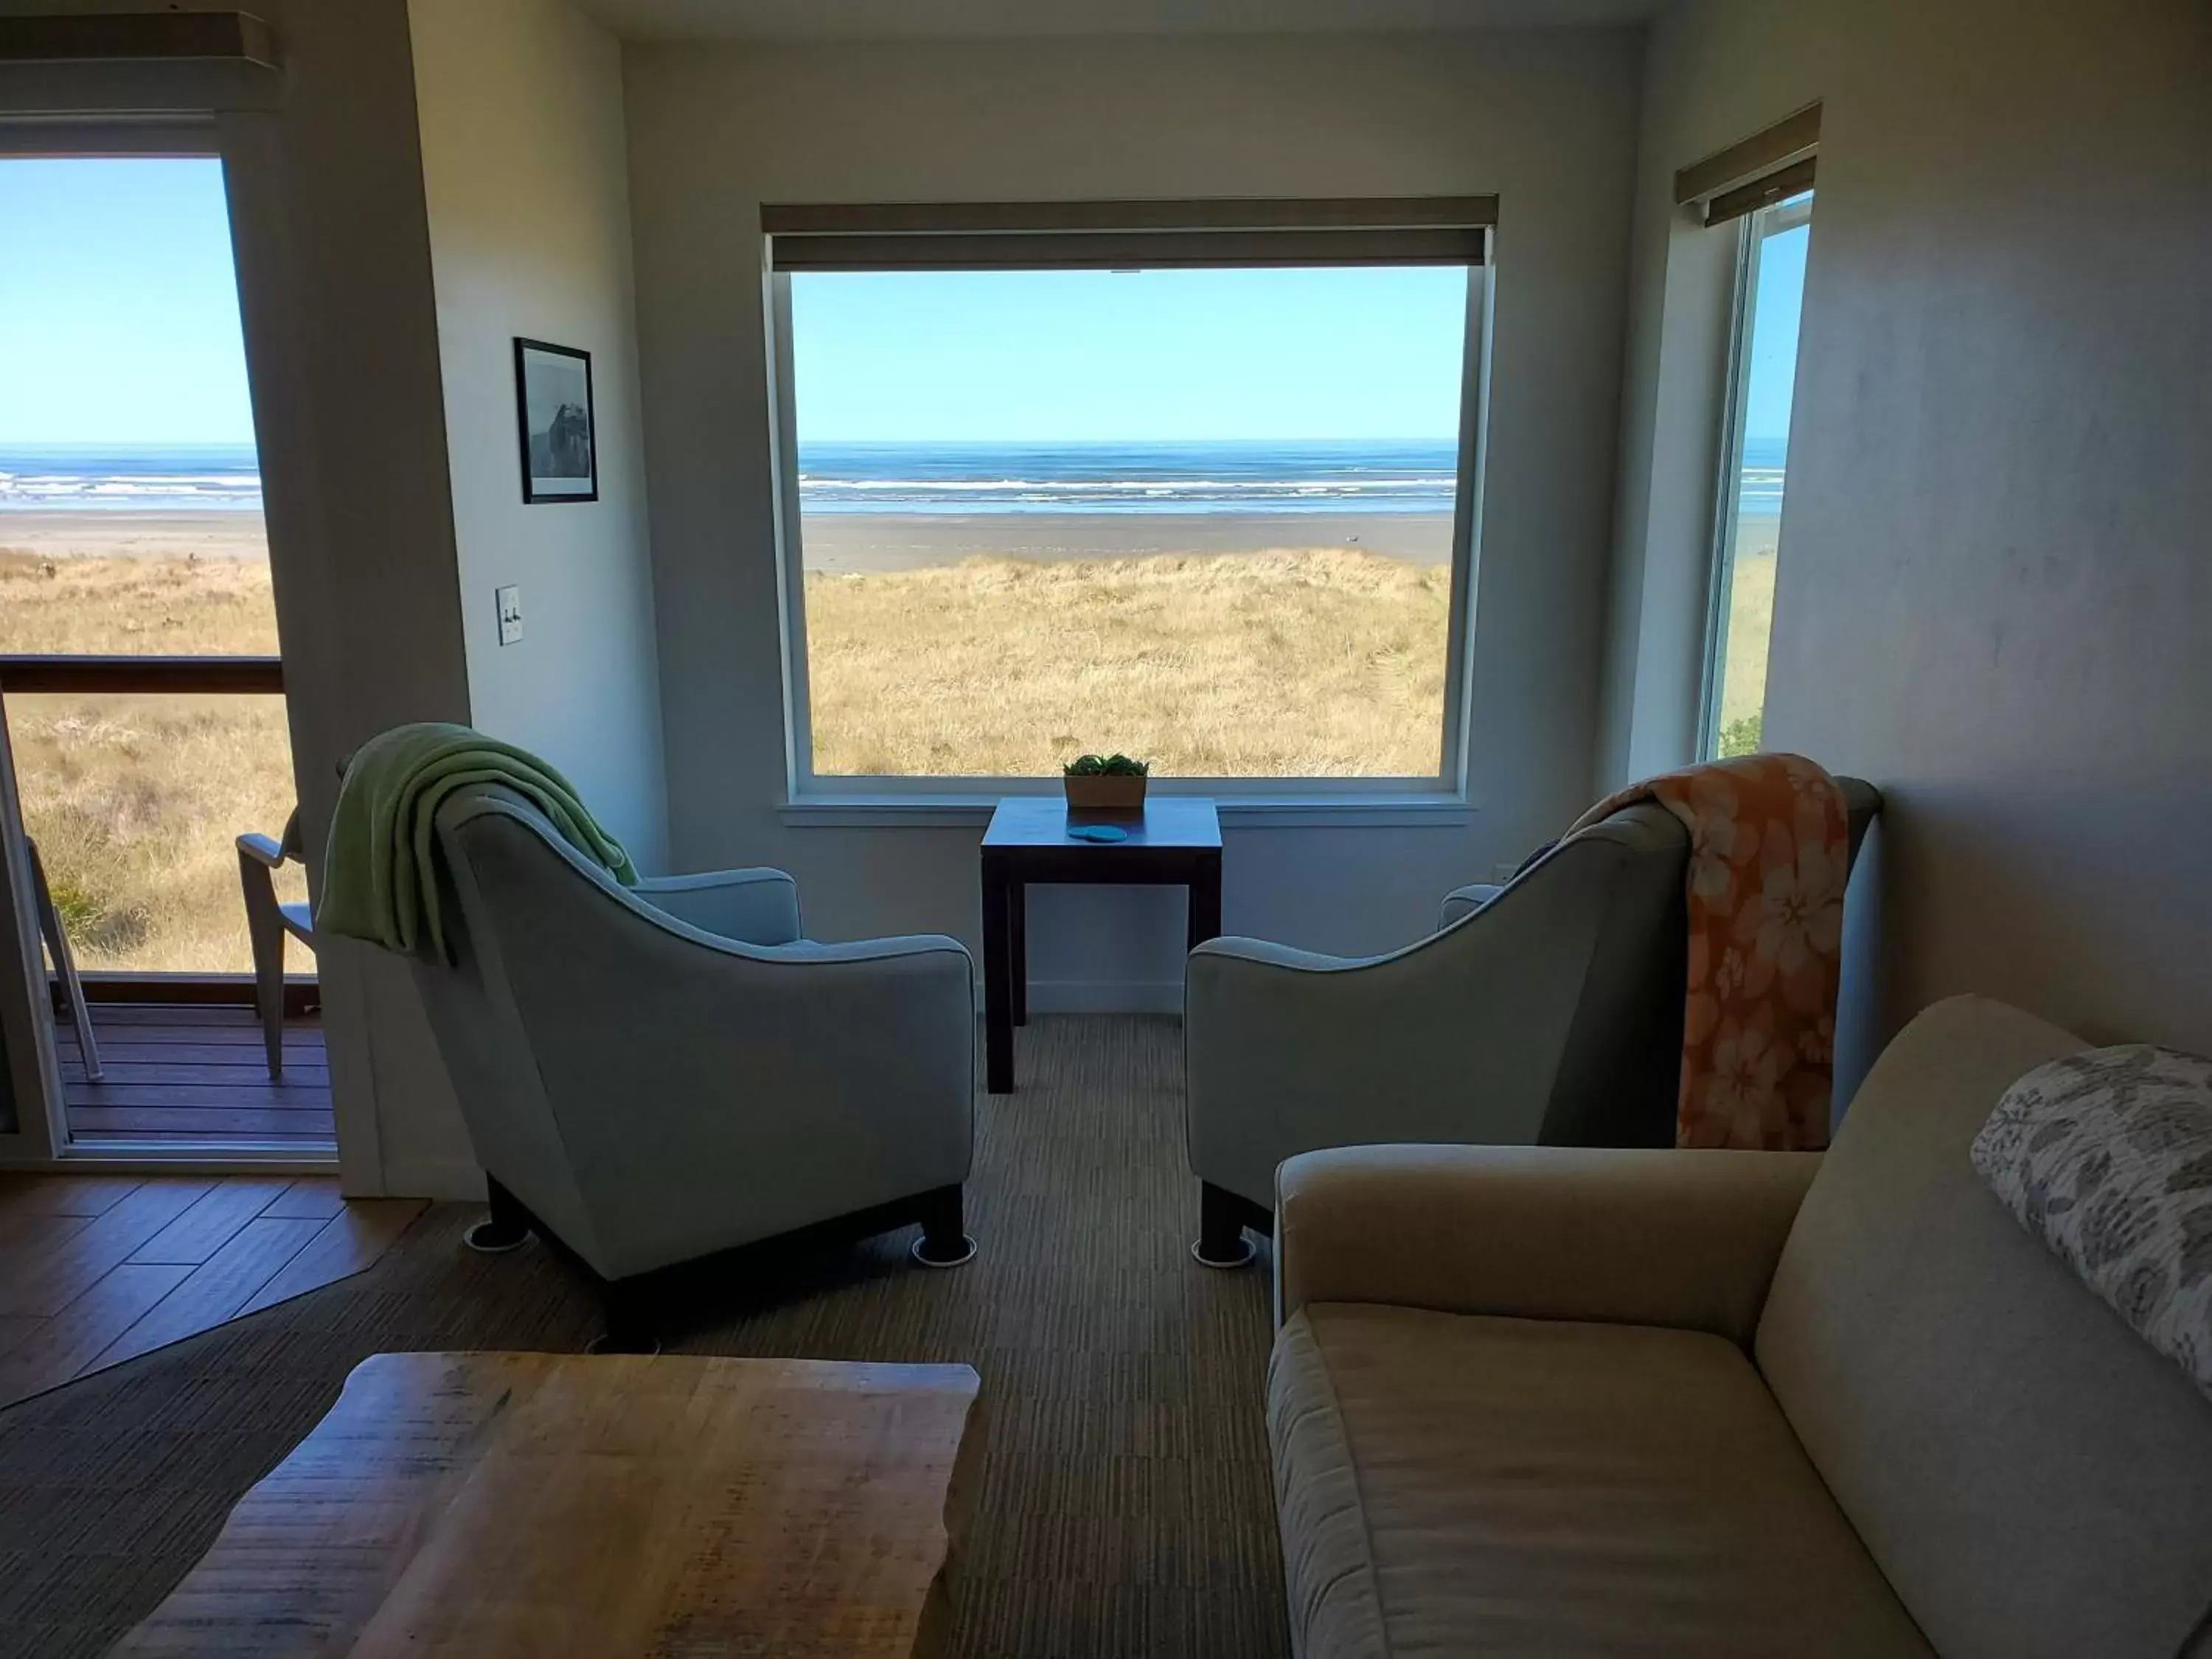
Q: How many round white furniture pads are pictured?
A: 4